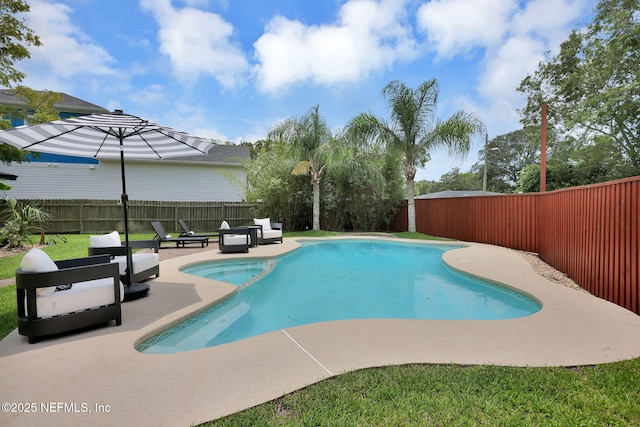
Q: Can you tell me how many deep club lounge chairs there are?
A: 4